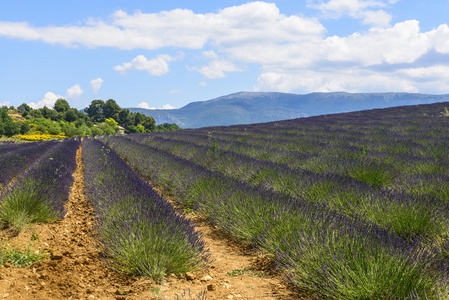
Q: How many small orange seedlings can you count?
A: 0